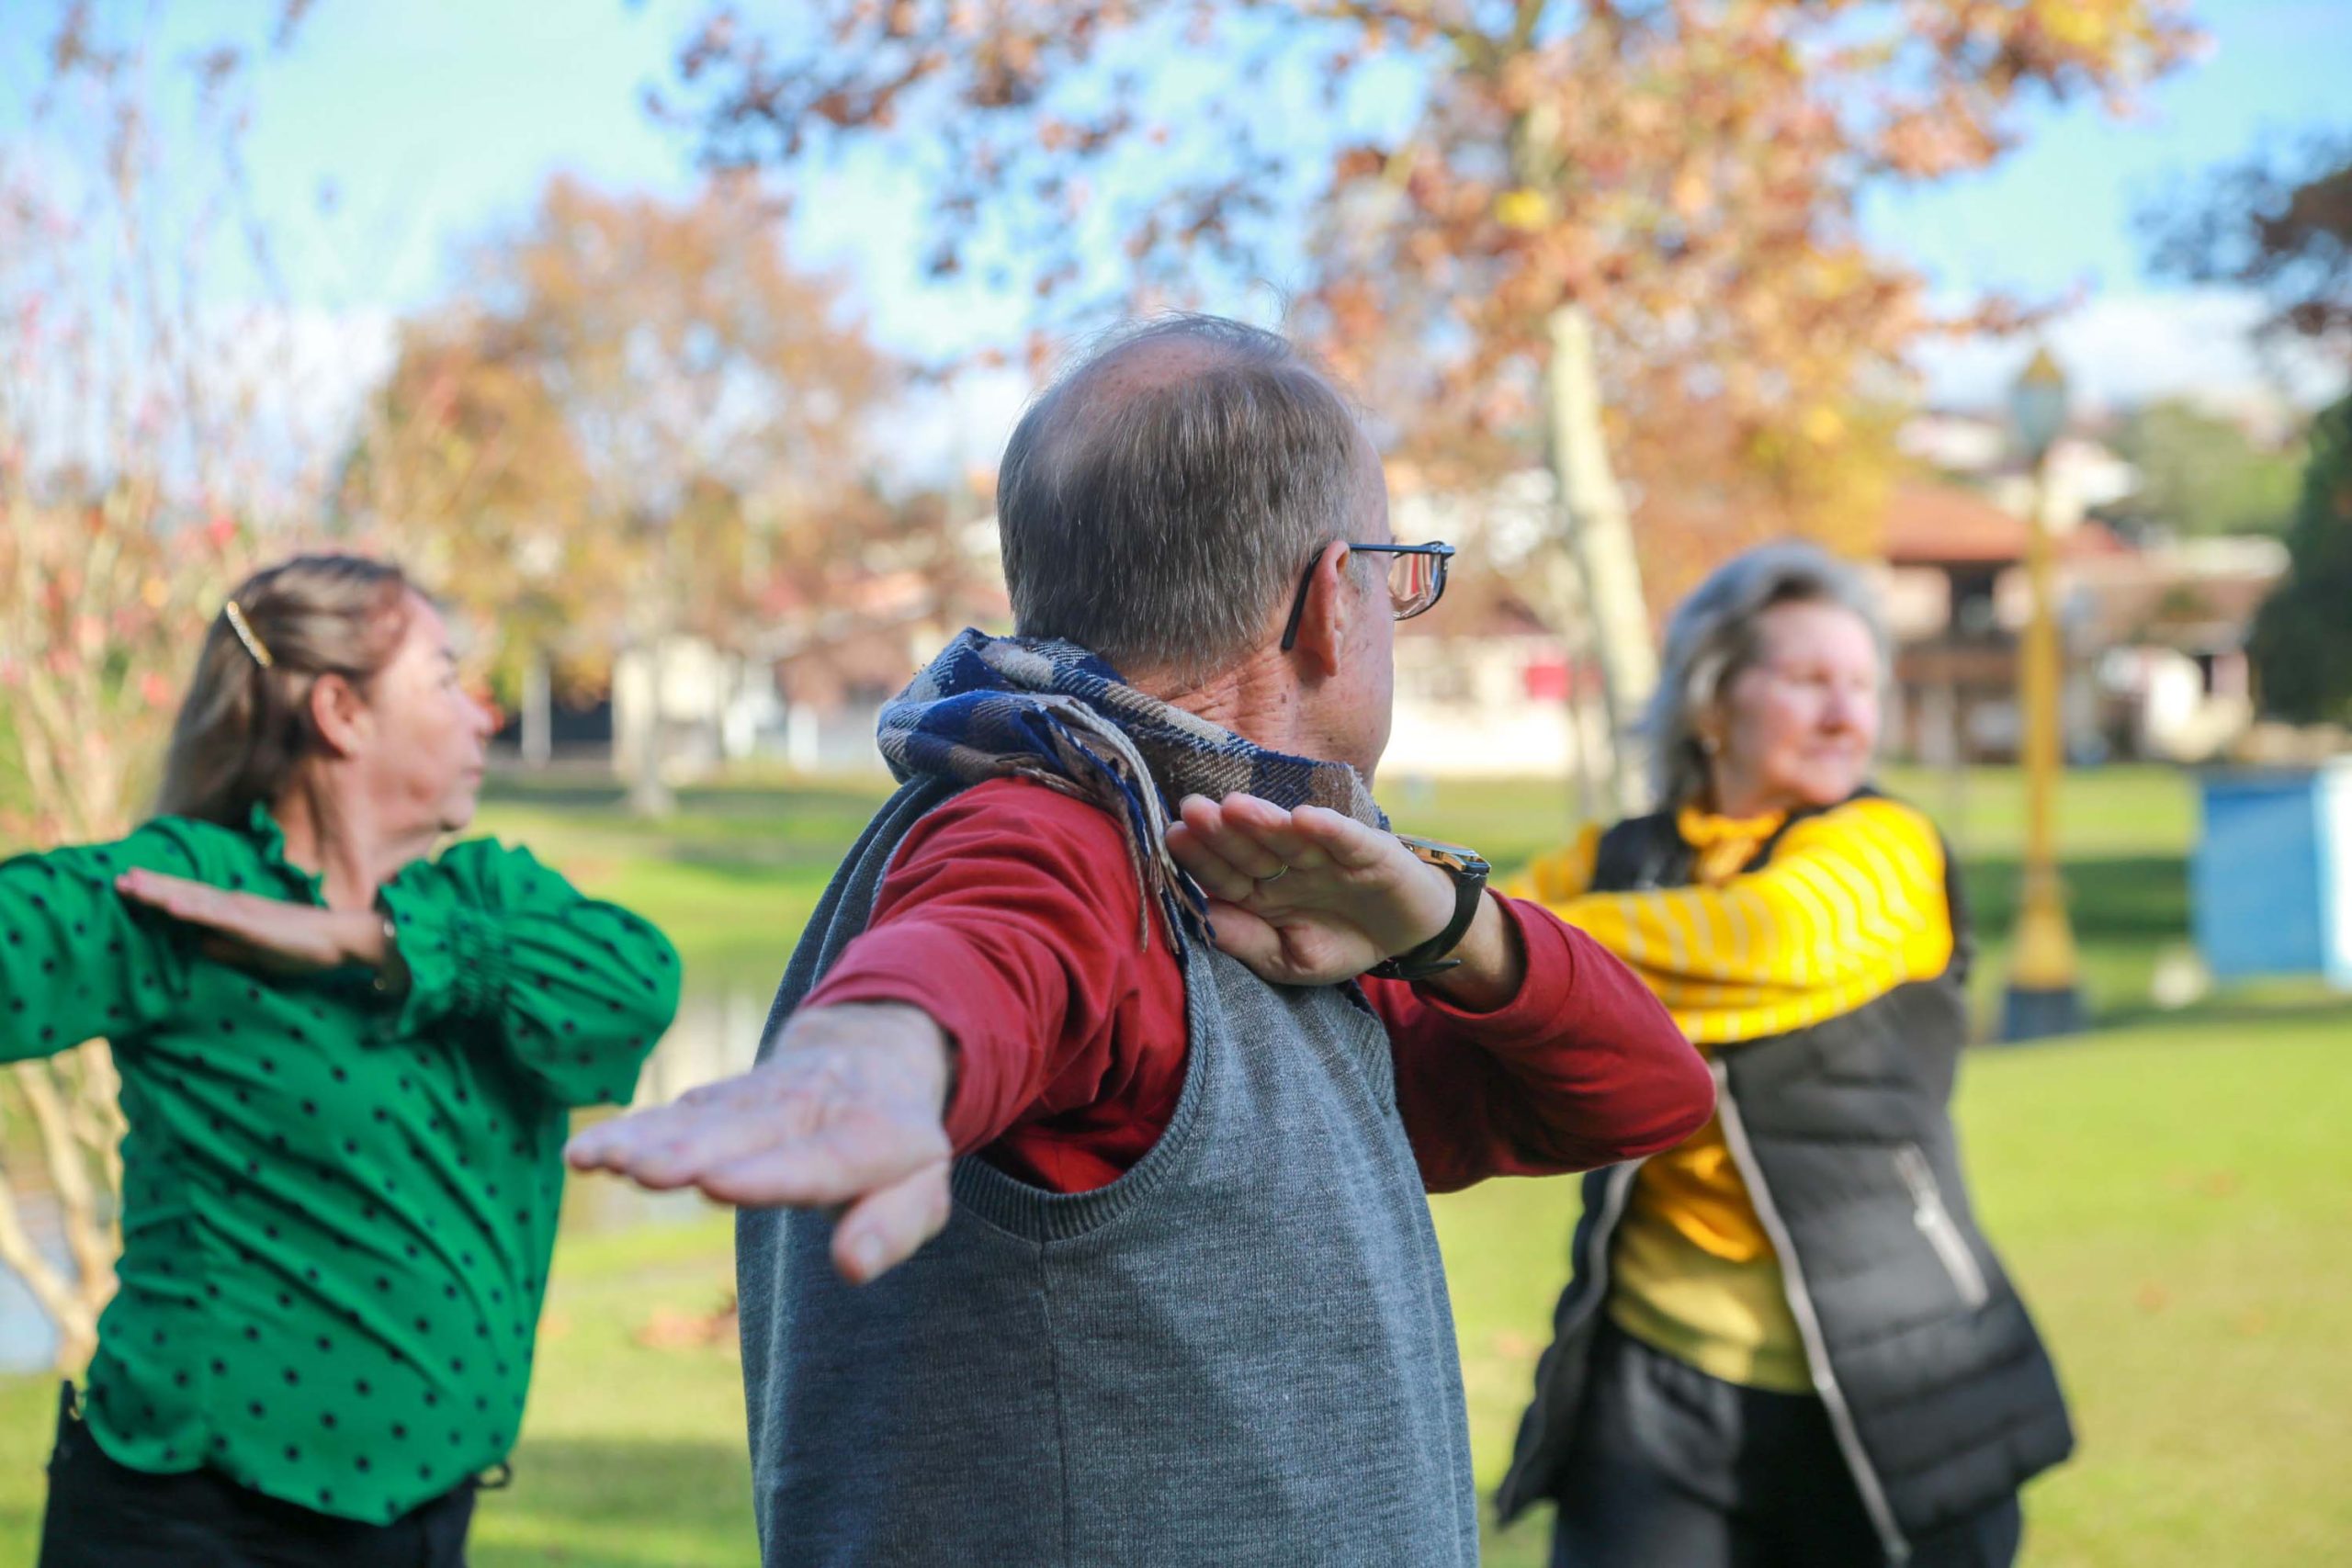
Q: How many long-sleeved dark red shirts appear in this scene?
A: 1